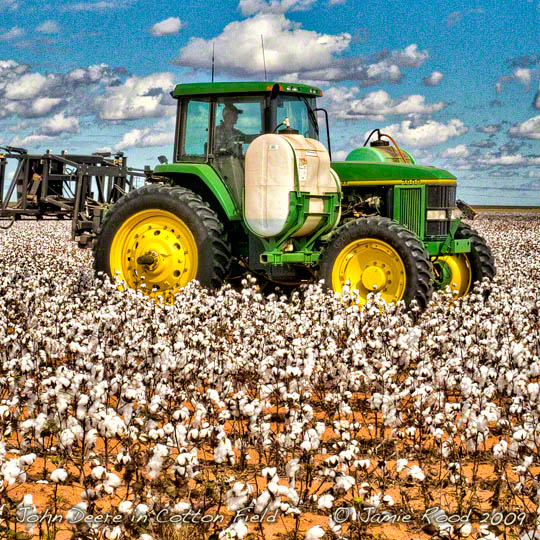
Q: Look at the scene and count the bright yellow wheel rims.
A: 3